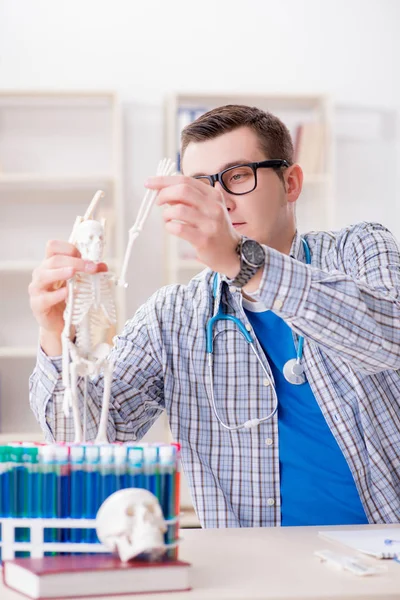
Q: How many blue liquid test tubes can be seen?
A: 12